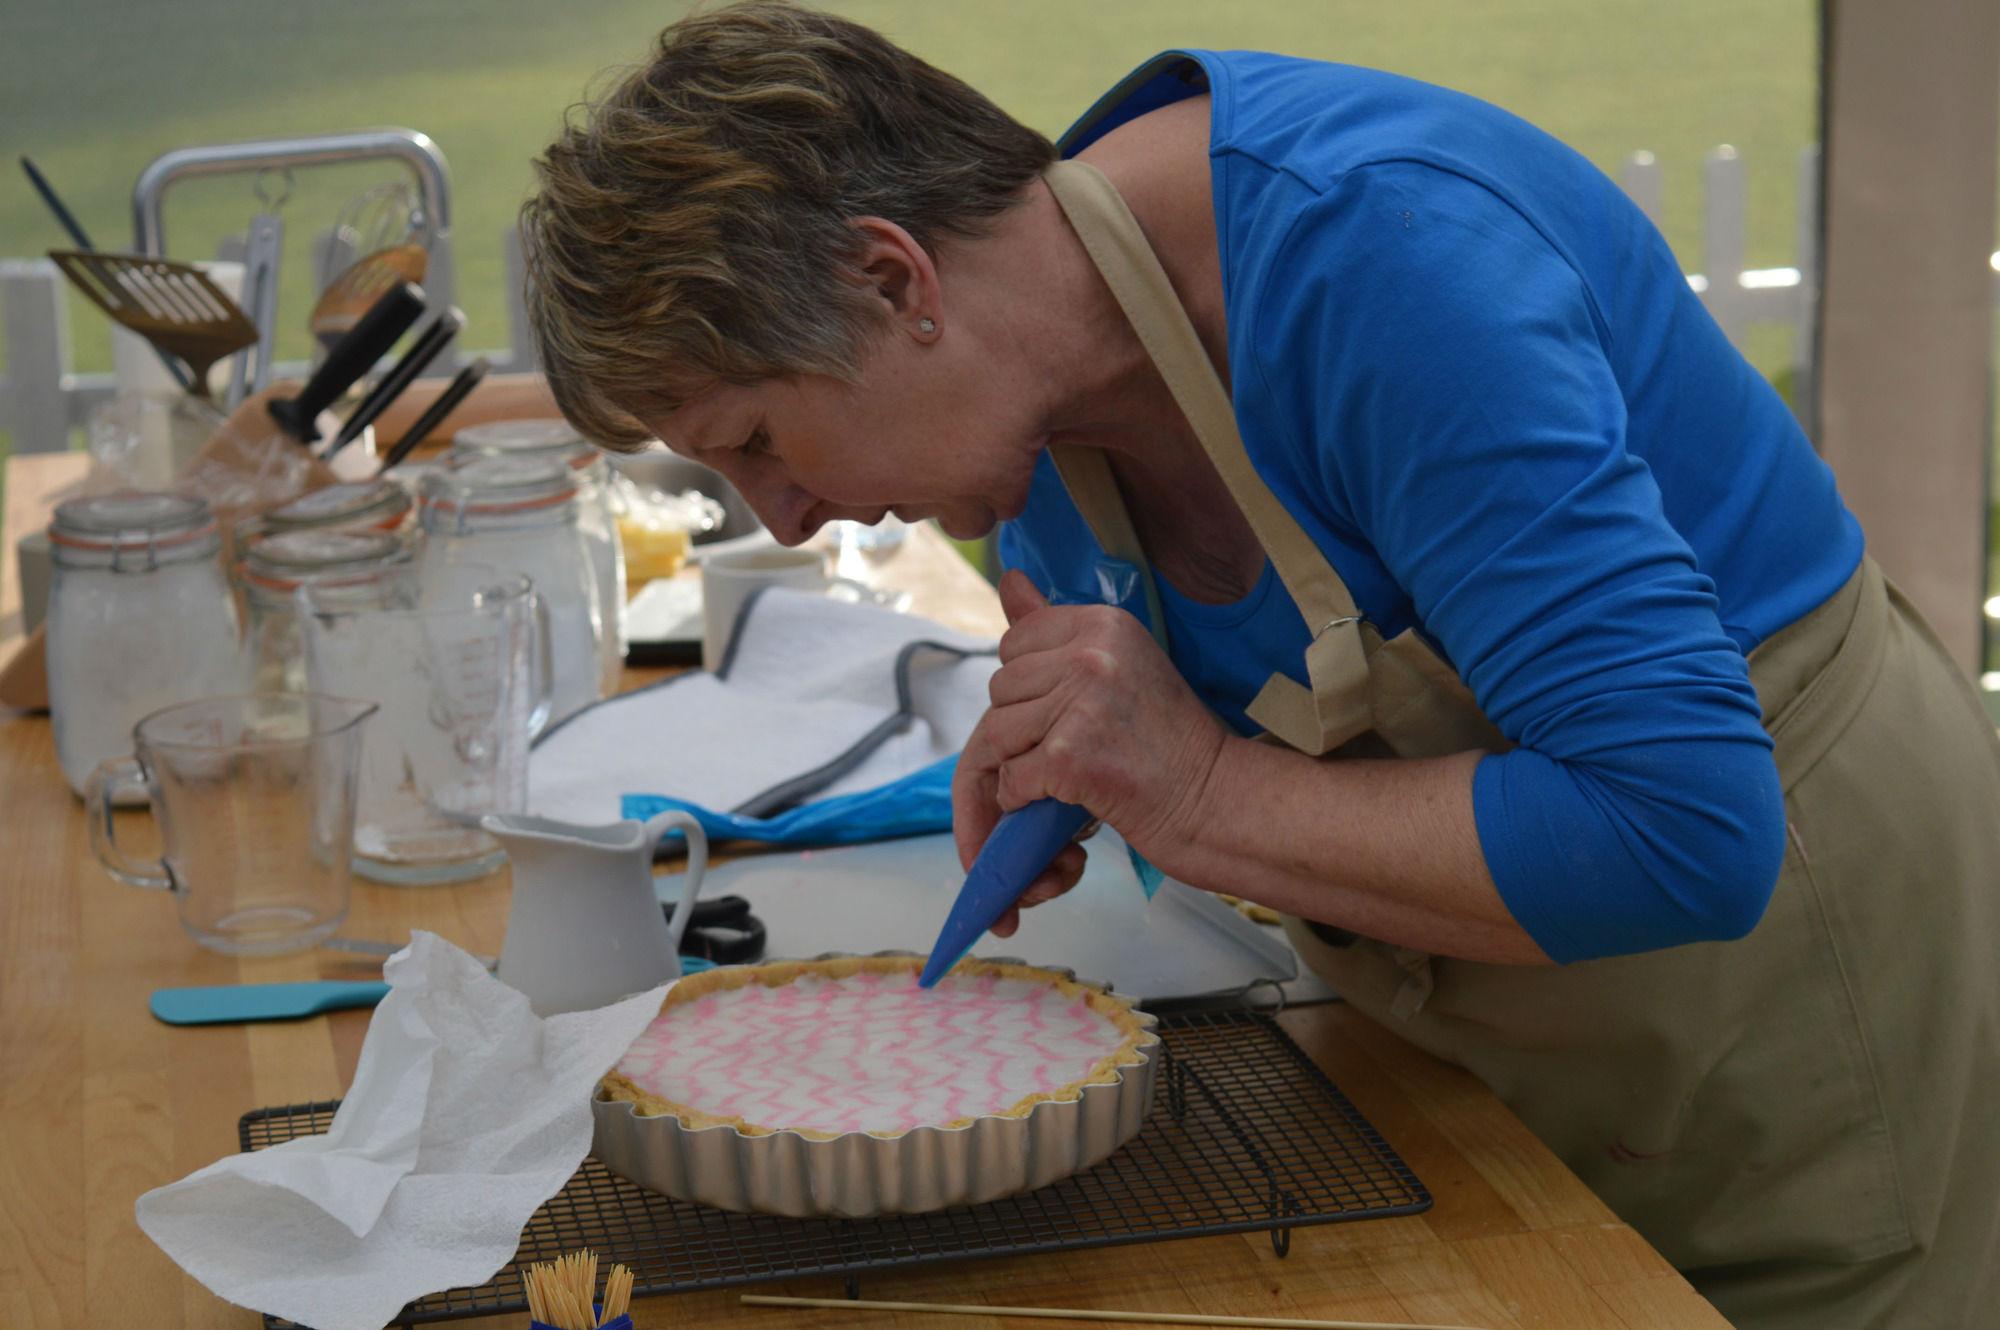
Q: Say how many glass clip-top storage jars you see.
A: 5